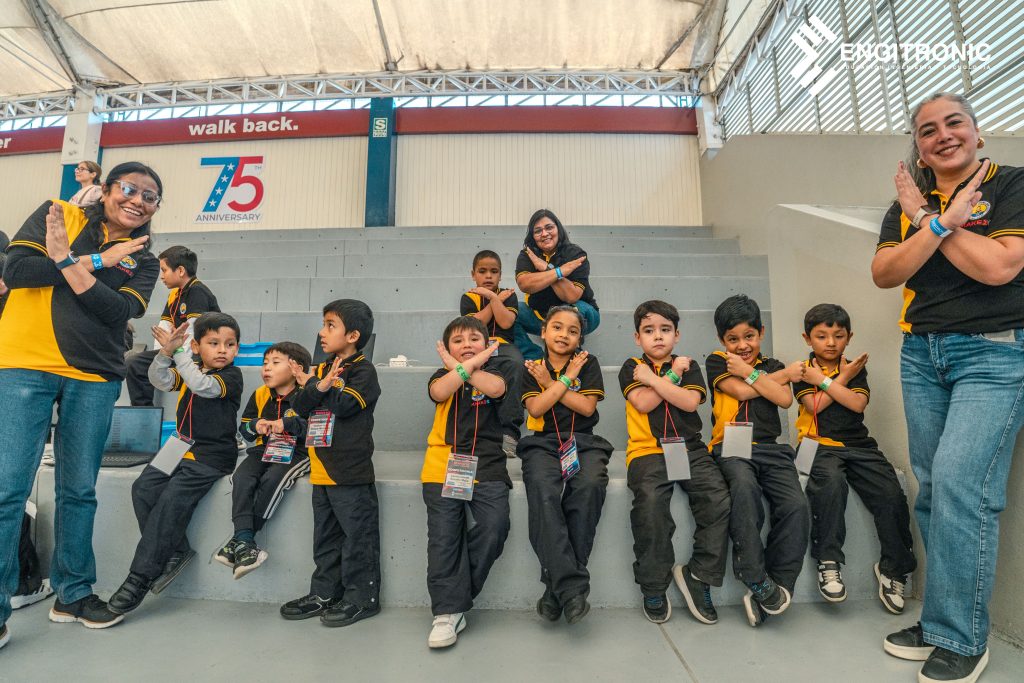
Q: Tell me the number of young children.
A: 10